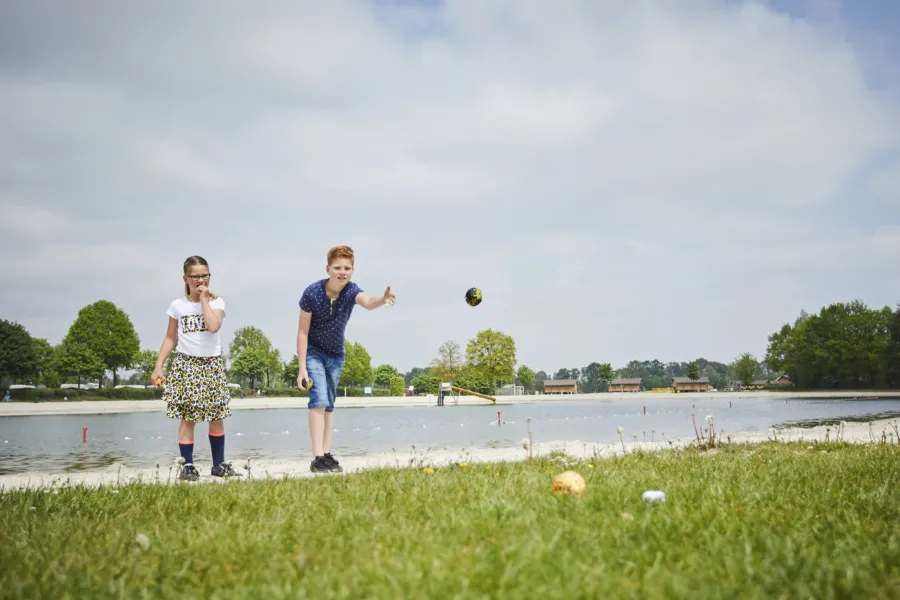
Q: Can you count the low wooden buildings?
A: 3